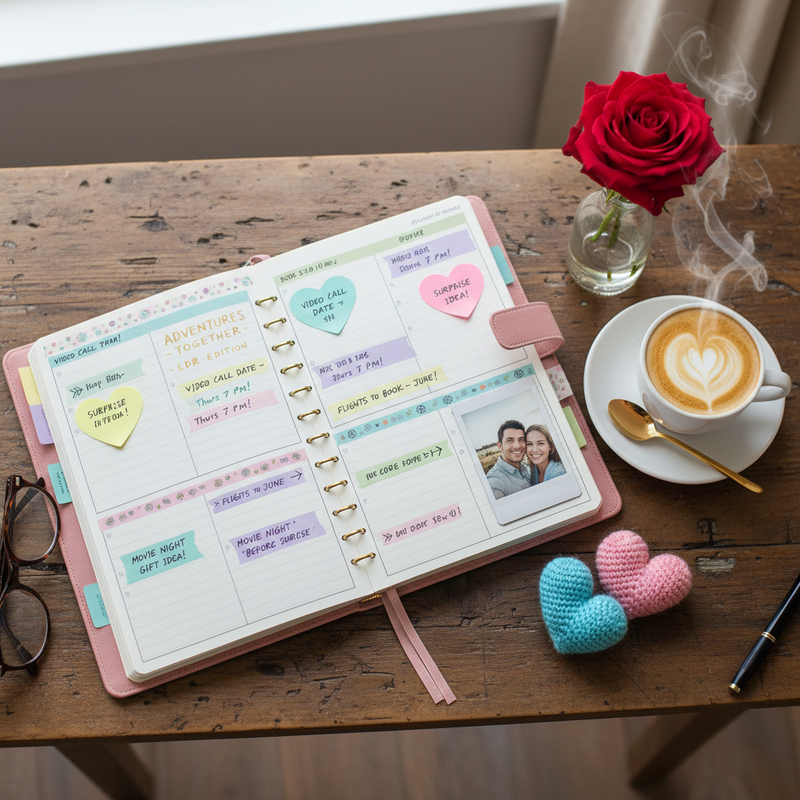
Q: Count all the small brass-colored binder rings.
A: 12